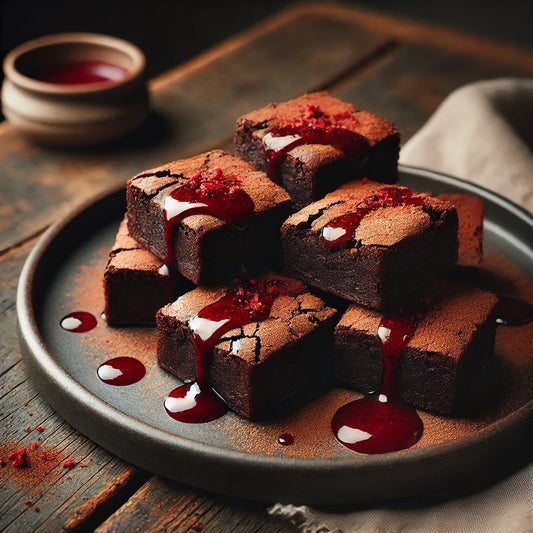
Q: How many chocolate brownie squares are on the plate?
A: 7